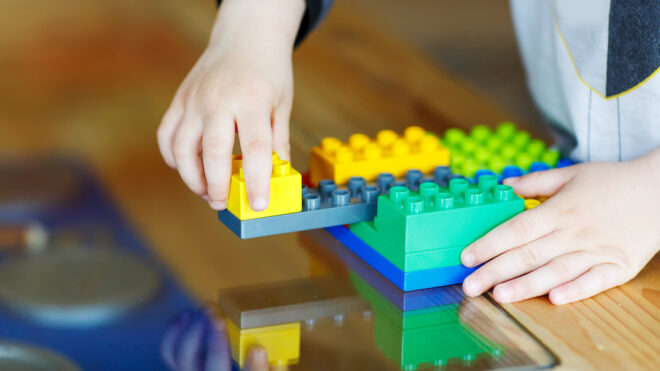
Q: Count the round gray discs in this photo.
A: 2